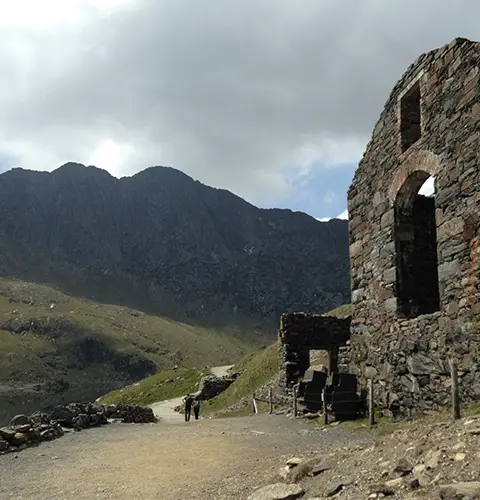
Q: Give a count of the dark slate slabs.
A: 2